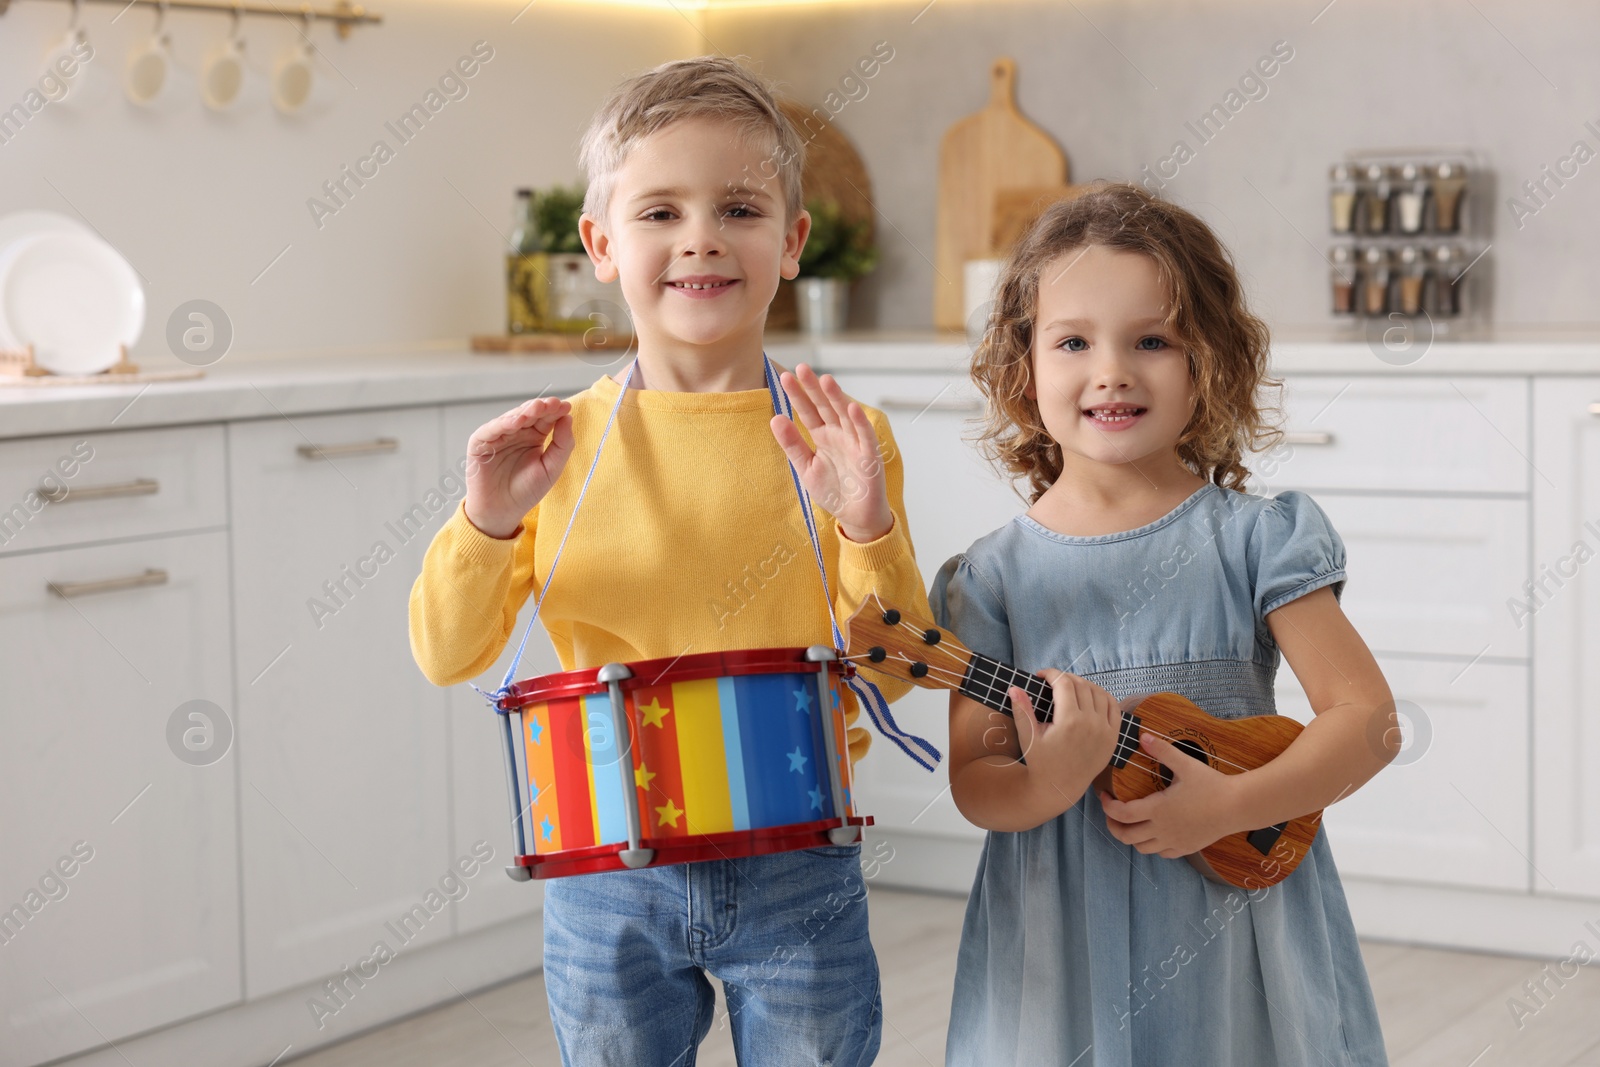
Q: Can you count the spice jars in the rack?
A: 8